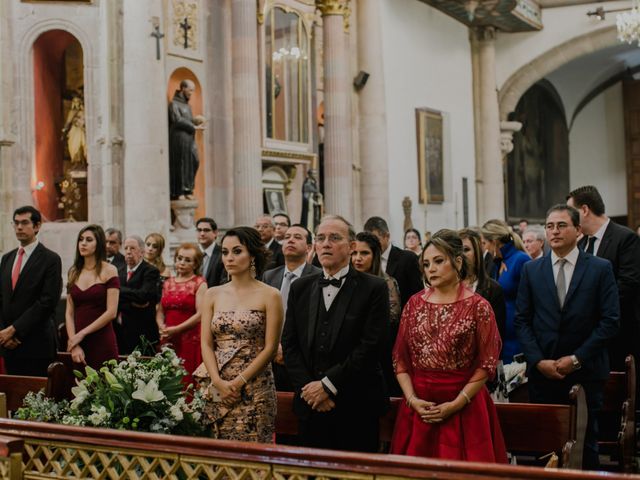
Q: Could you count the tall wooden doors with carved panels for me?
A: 1